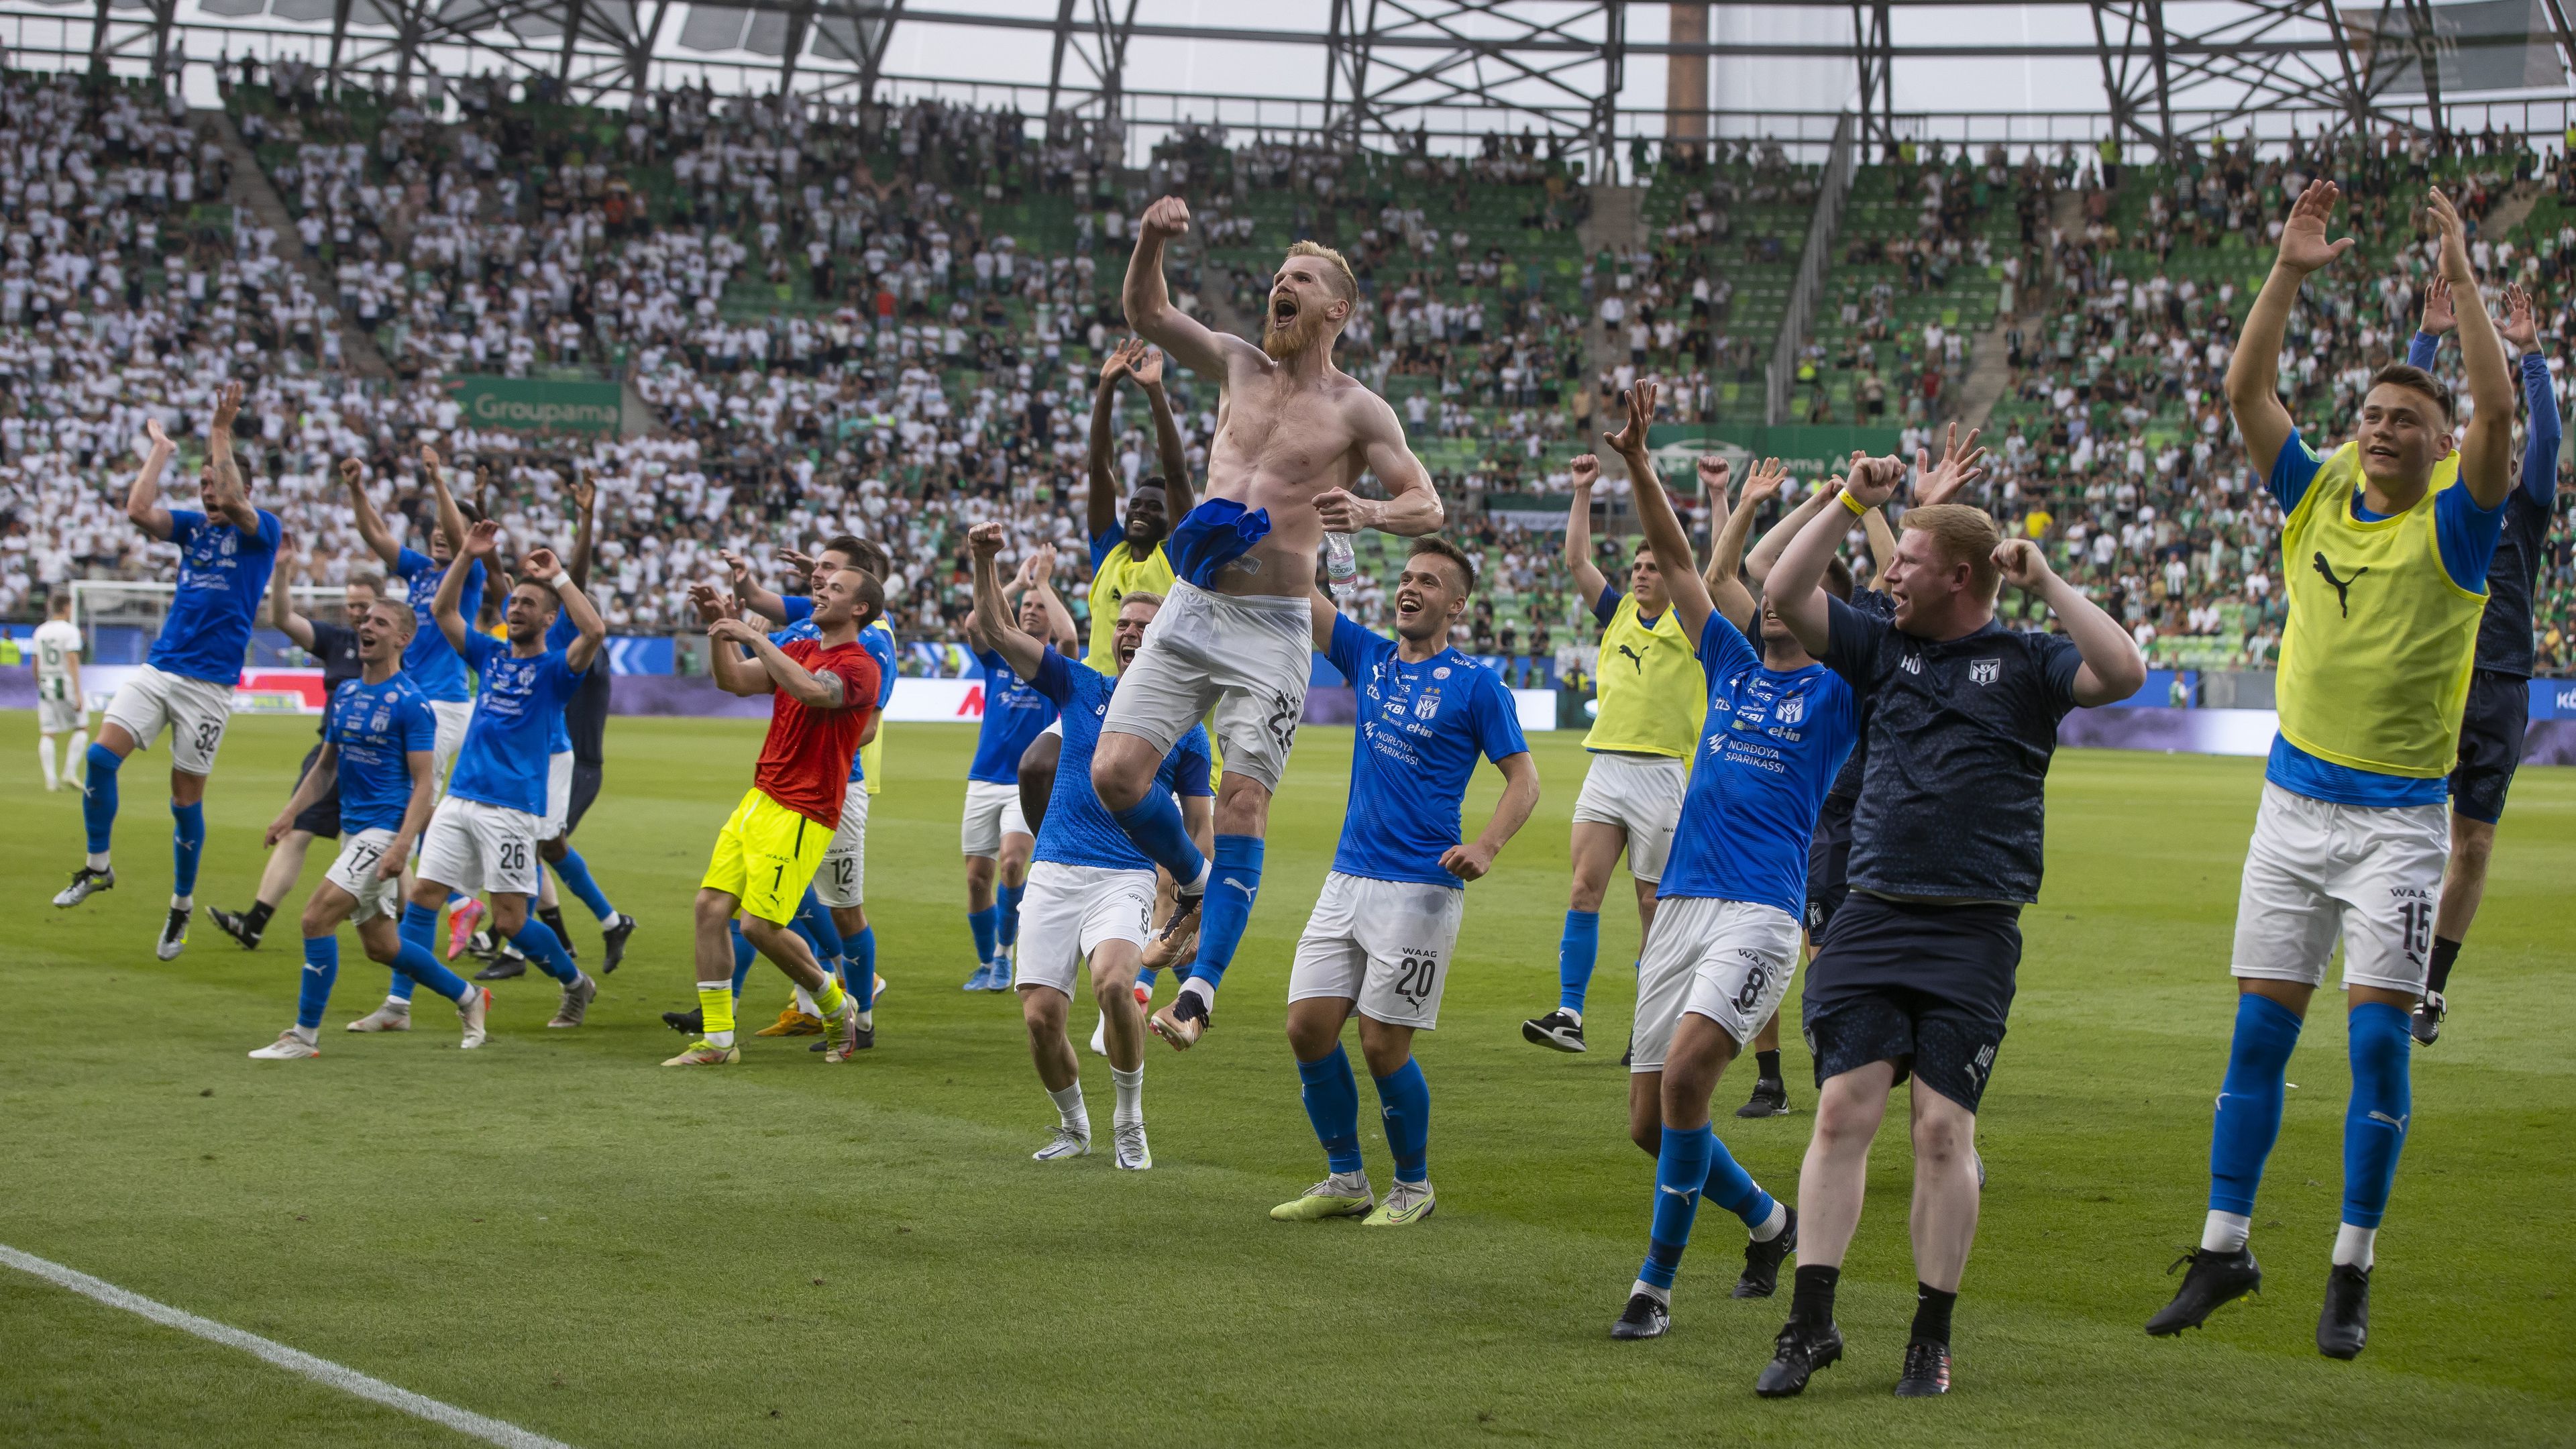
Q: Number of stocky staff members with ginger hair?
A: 1